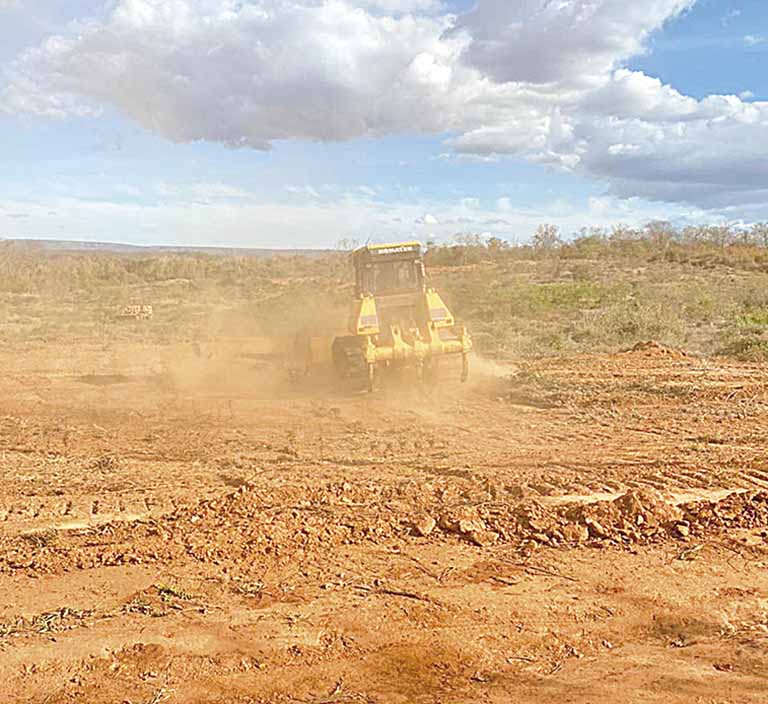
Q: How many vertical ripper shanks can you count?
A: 3